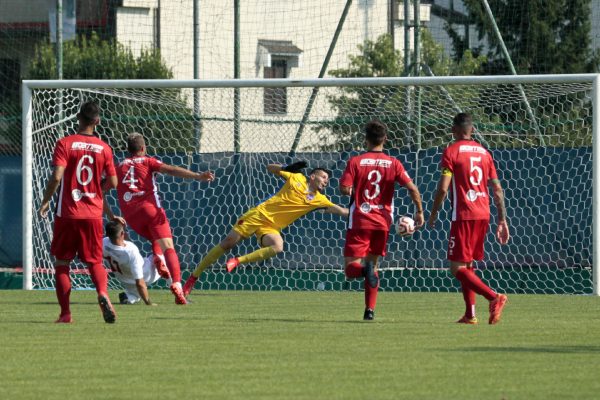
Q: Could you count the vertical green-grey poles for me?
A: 5